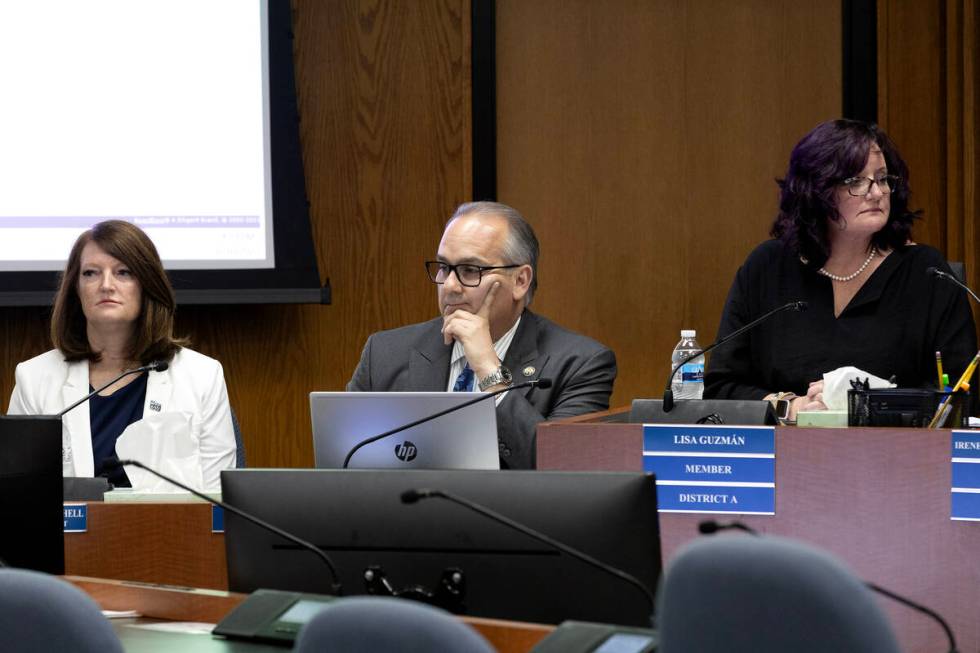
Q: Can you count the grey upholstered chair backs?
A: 3